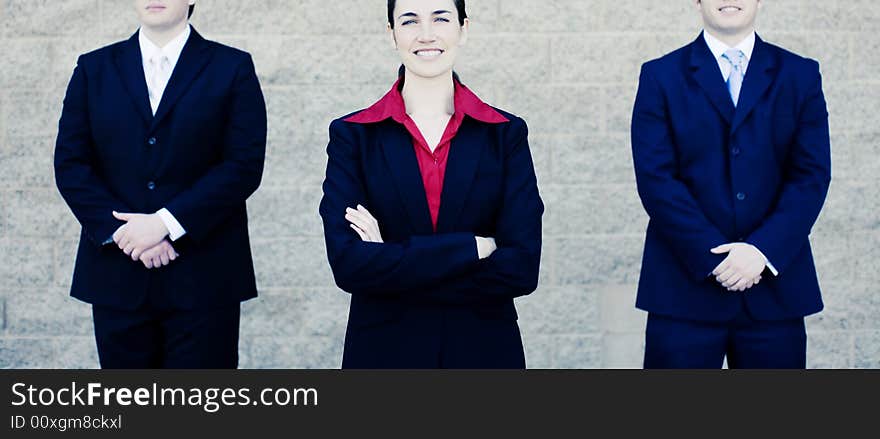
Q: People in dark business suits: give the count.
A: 3